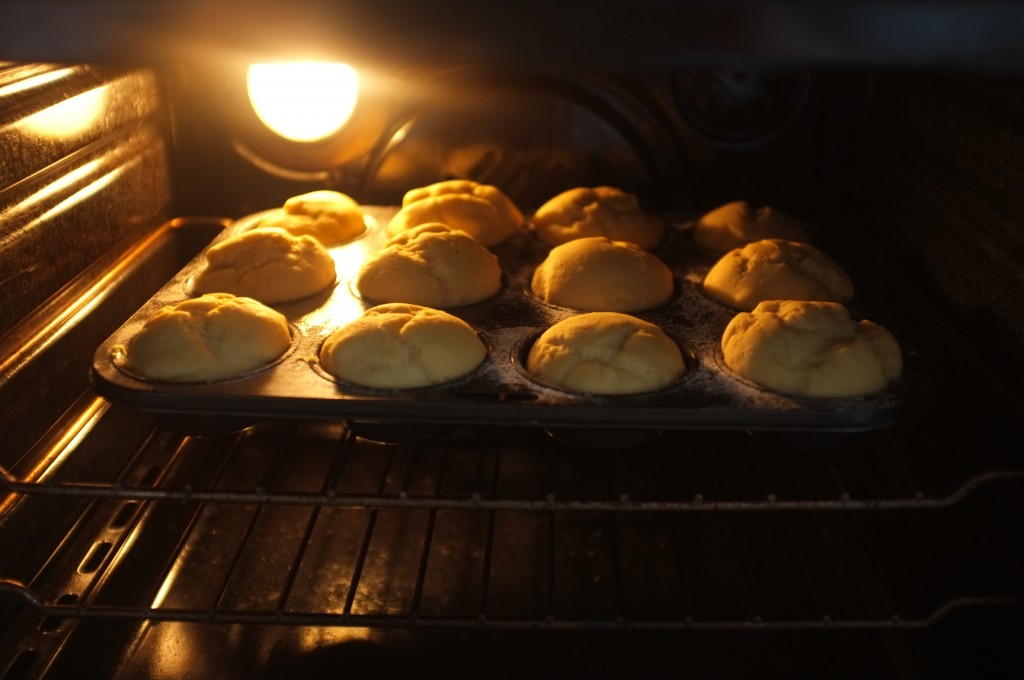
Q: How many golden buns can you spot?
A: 12